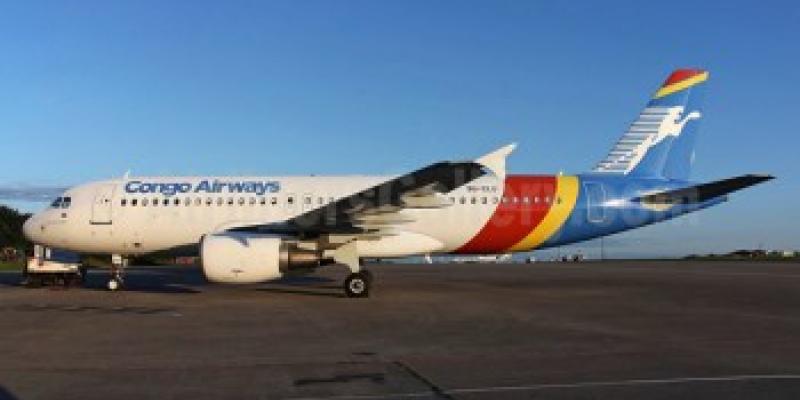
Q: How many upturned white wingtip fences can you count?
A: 1